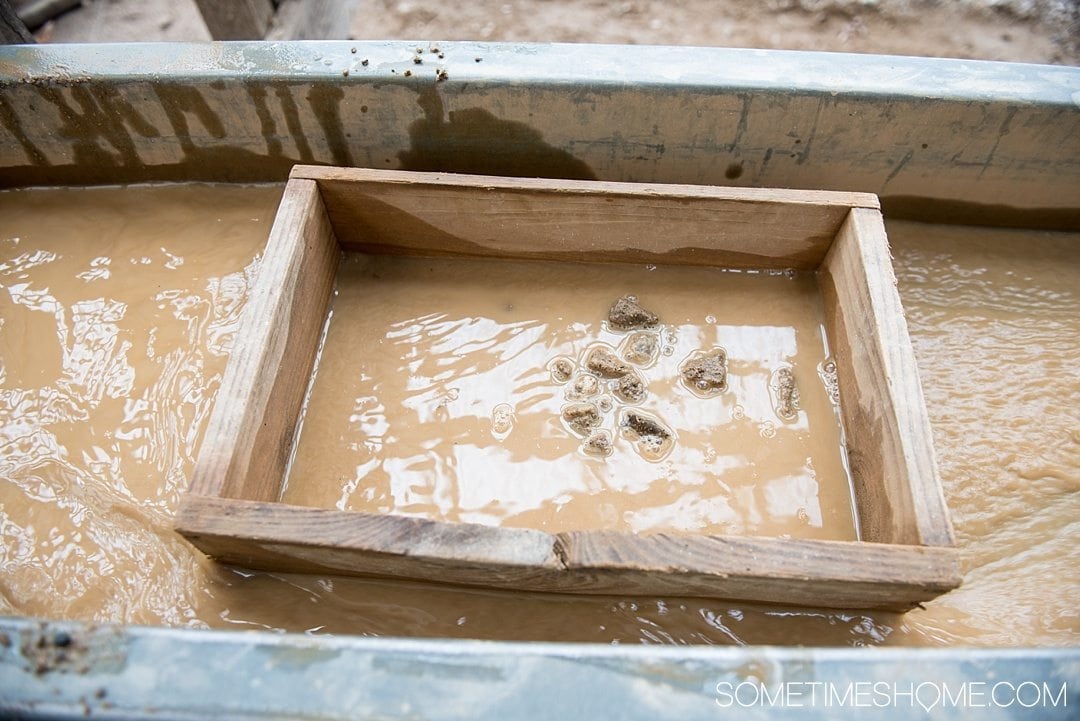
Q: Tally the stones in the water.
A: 11